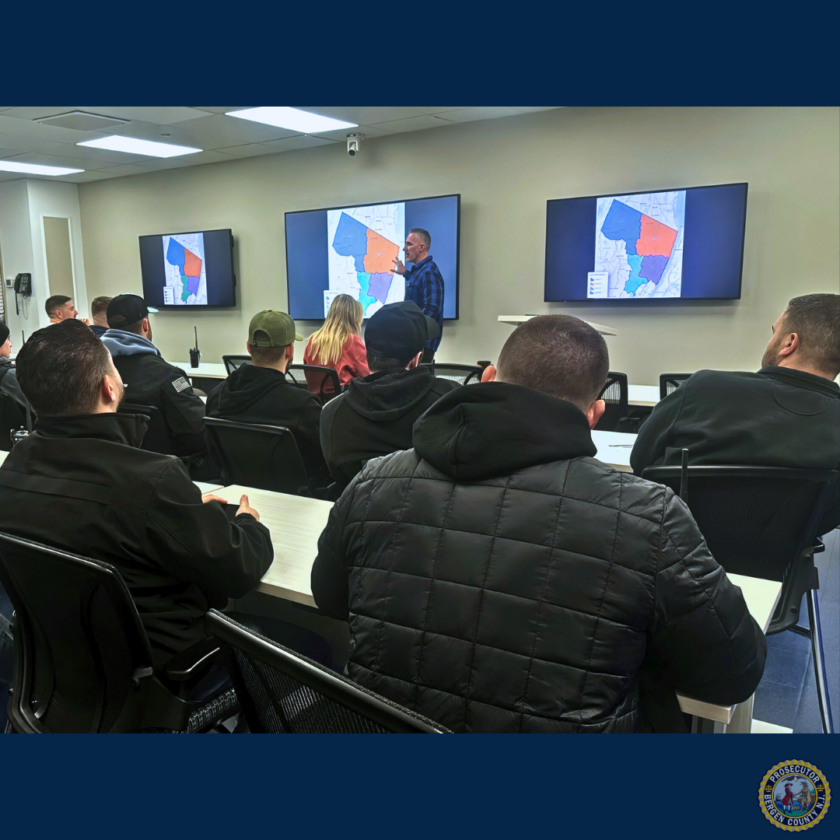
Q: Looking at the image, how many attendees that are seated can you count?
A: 10